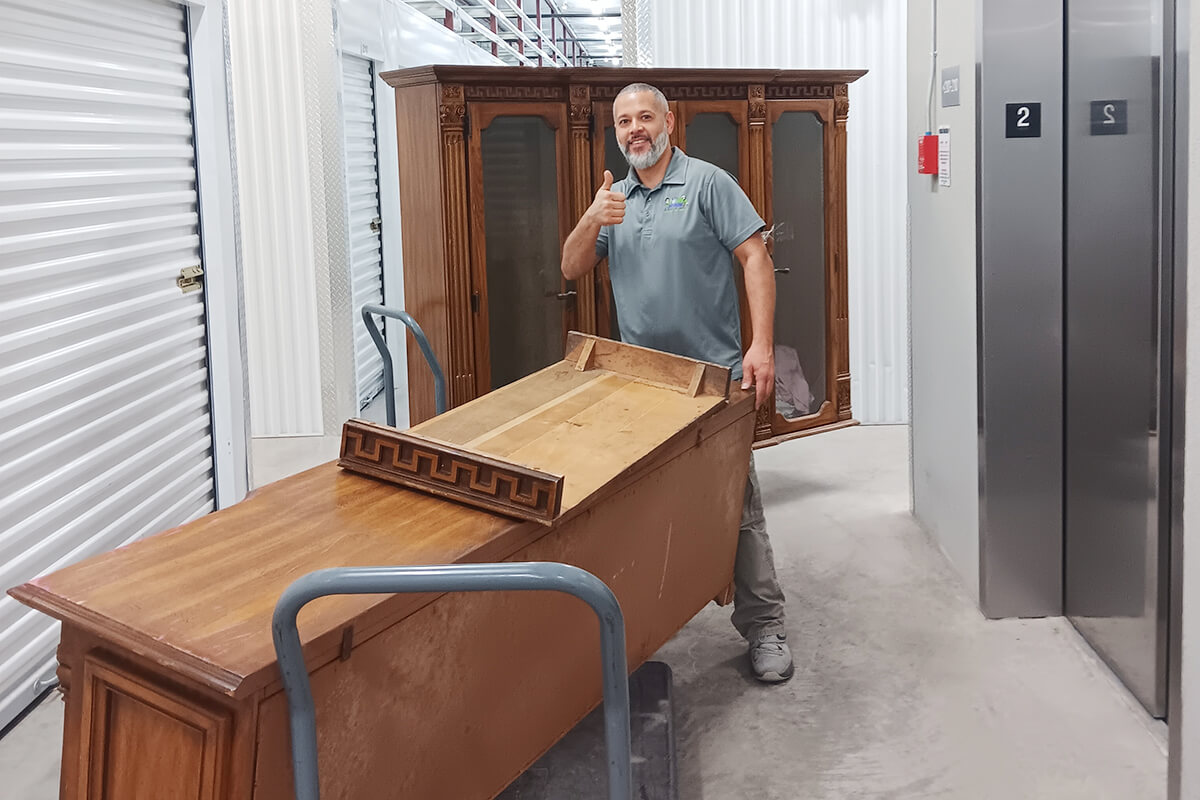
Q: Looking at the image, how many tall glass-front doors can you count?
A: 4